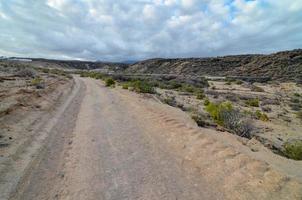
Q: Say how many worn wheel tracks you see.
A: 2